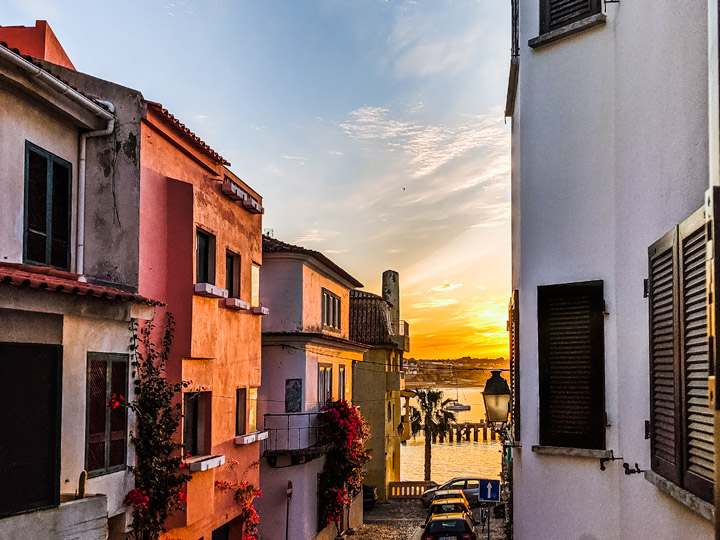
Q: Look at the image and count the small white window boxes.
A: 8